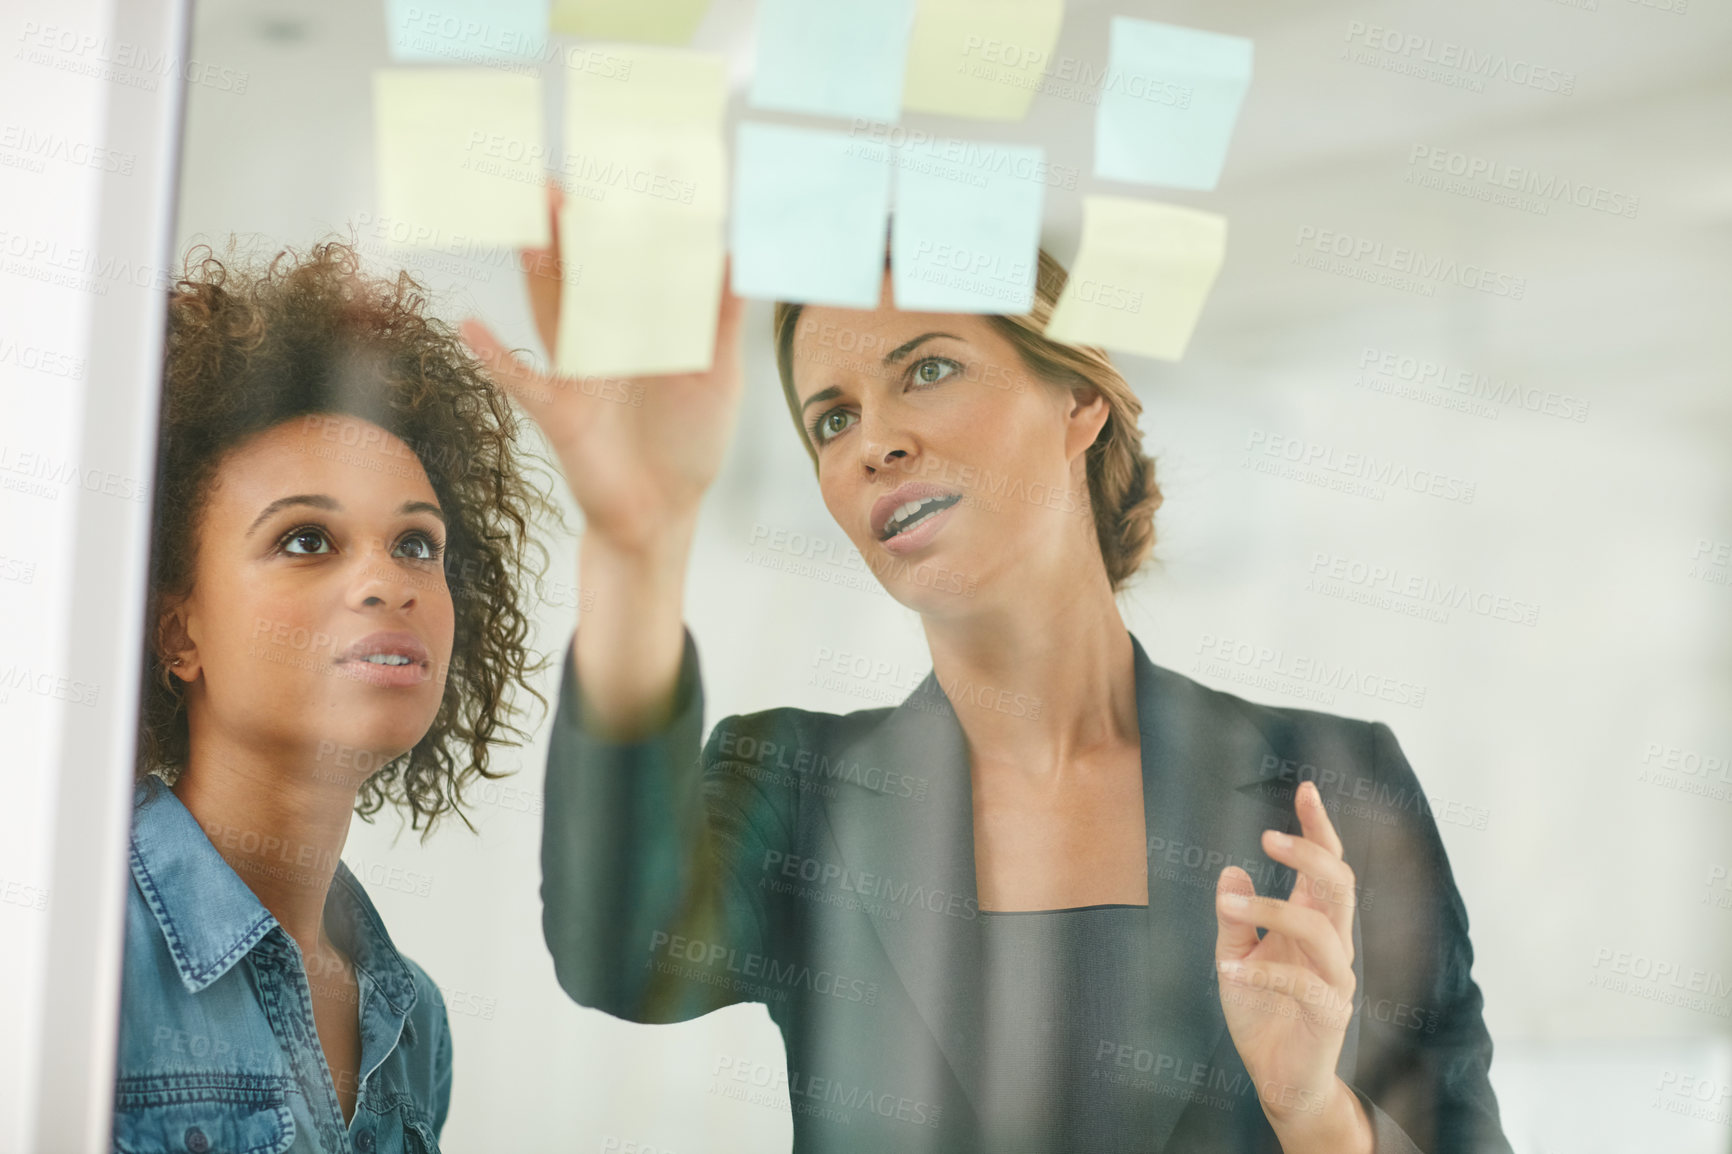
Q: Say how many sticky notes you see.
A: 11